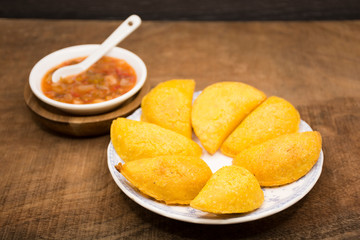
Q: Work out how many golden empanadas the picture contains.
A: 7